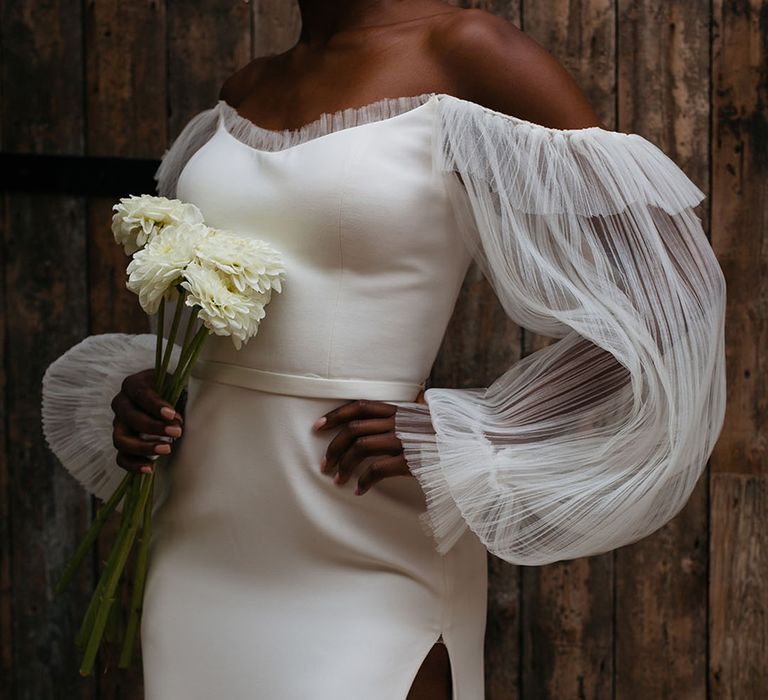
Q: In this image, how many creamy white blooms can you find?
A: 4